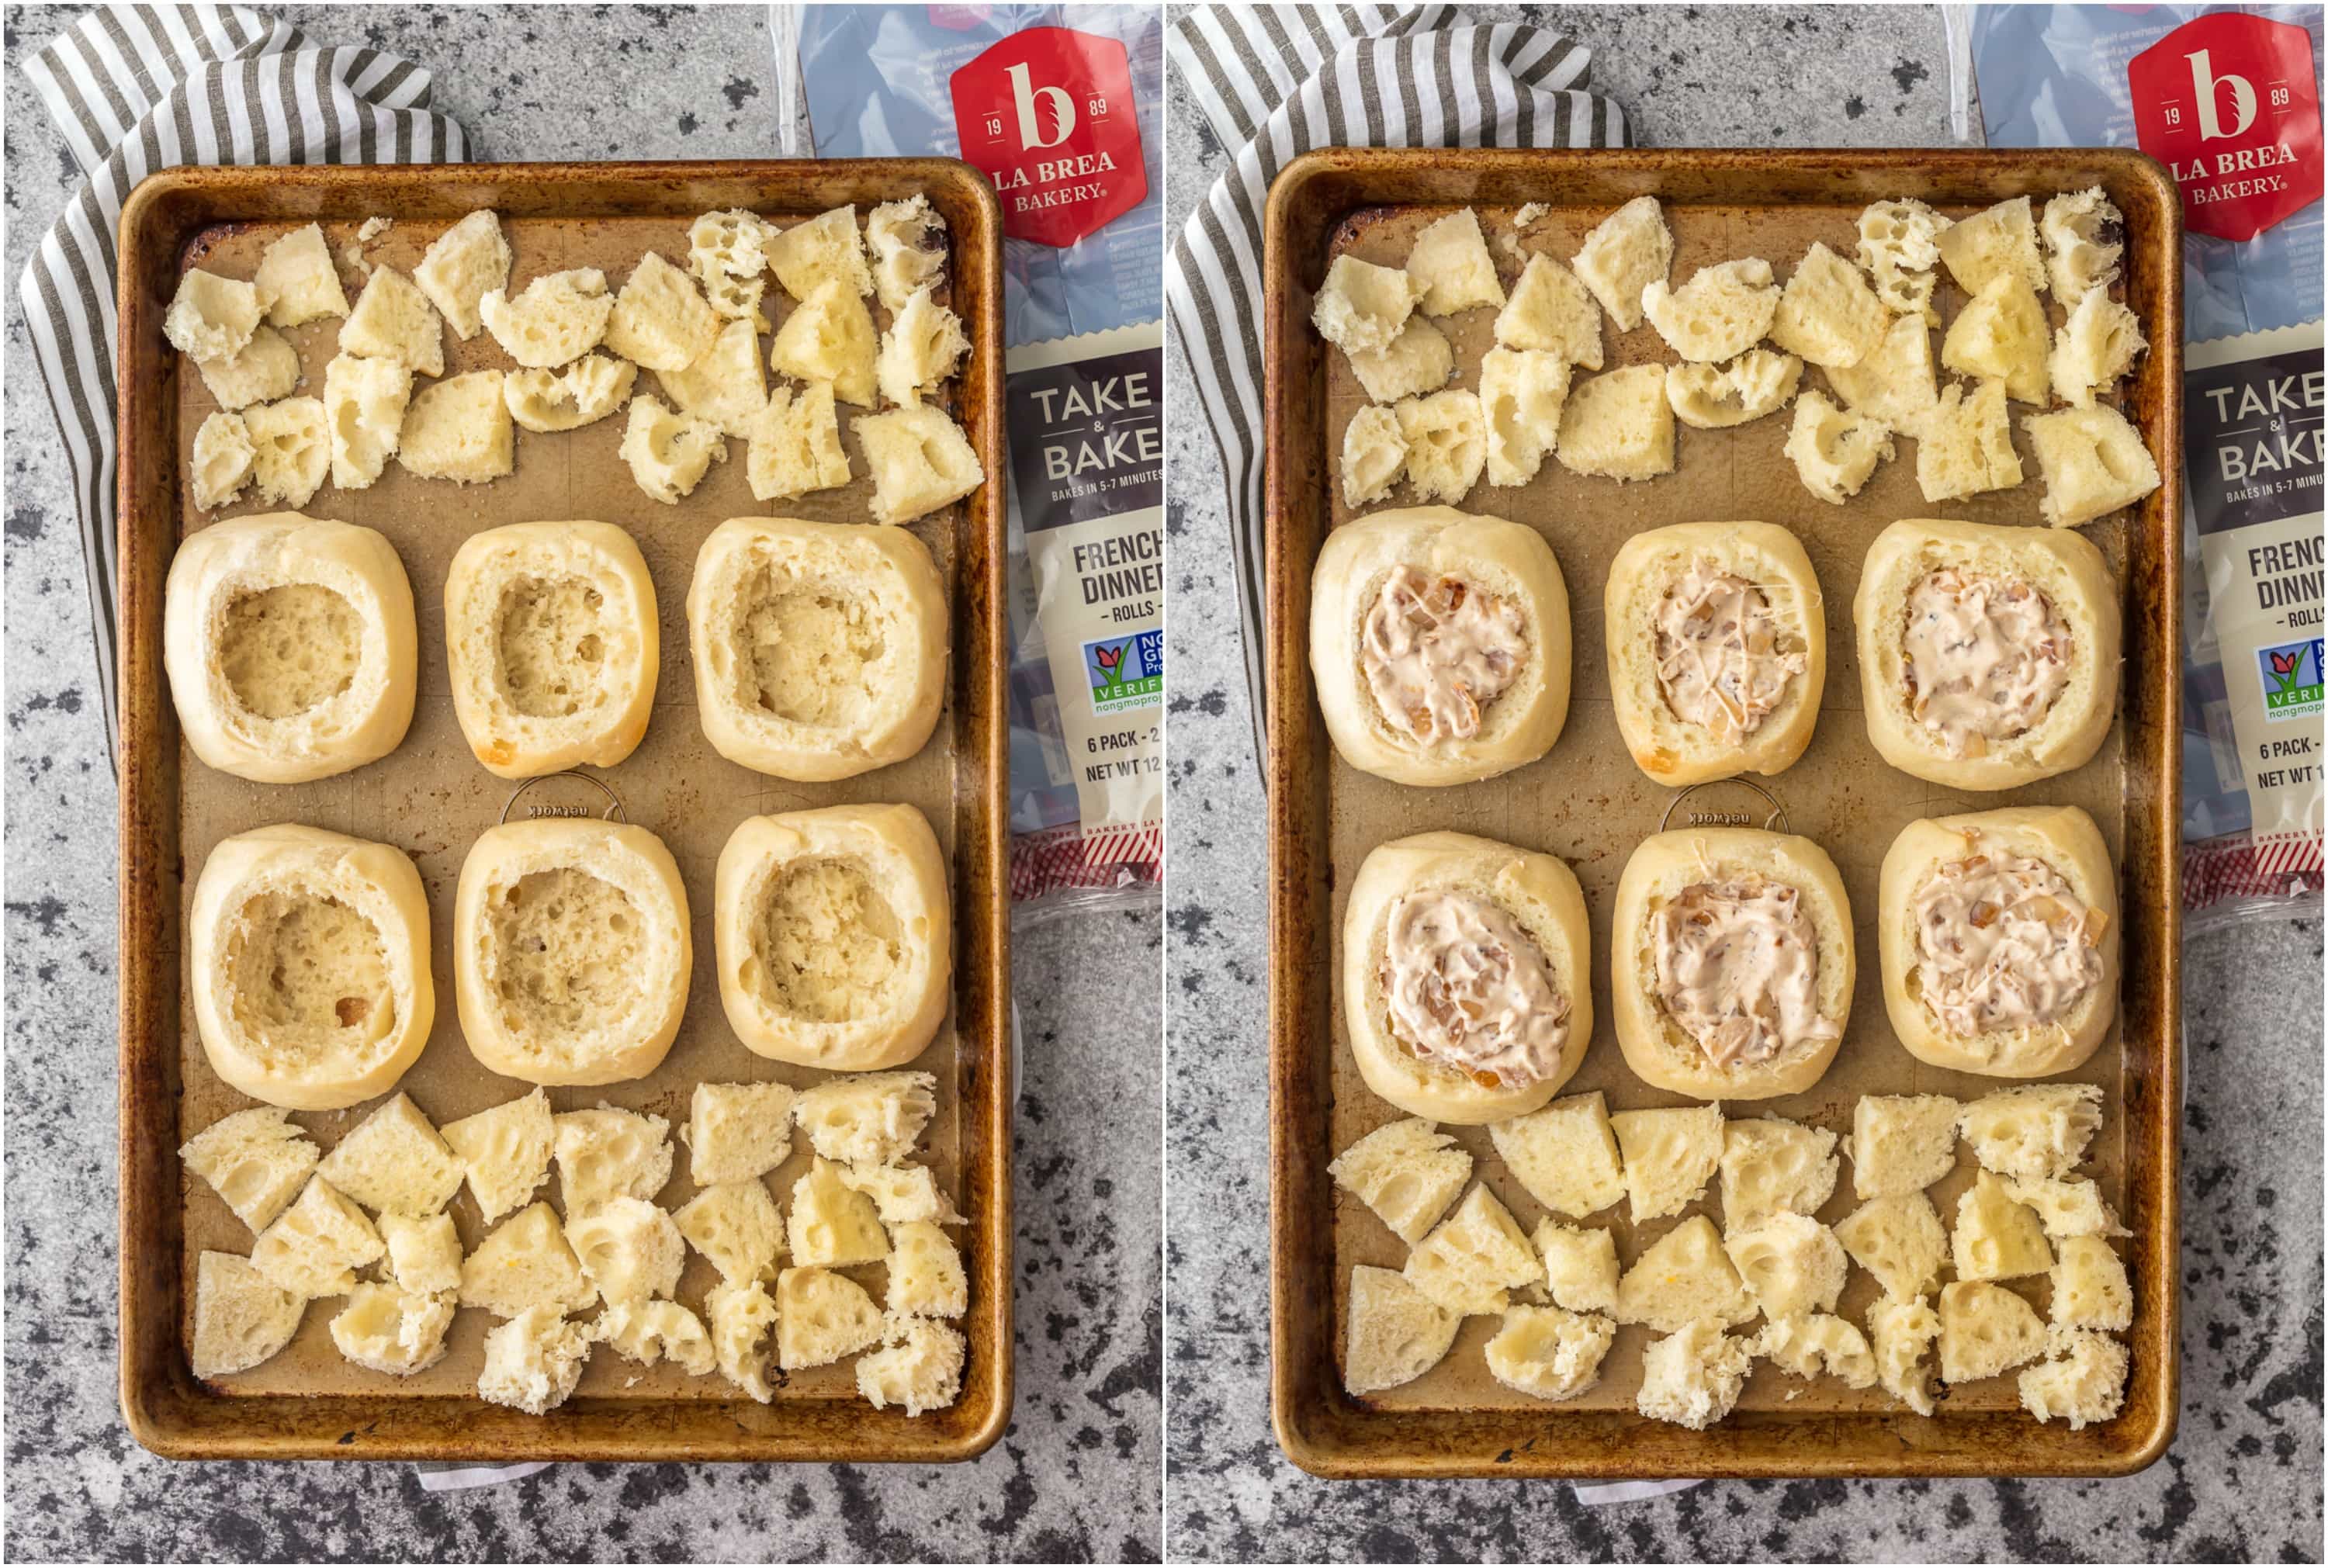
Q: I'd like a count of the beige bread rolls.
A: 12